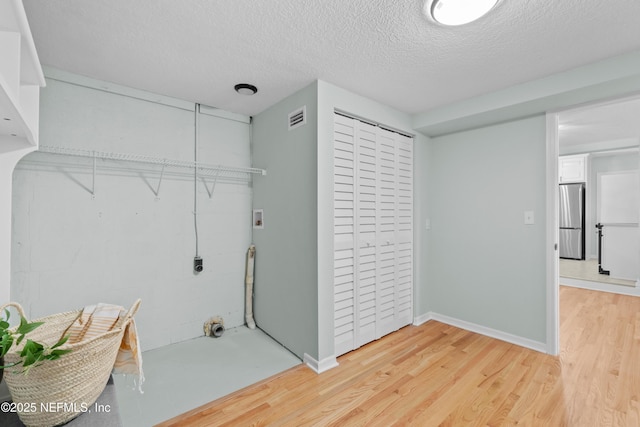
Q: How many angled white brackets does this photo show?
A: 3